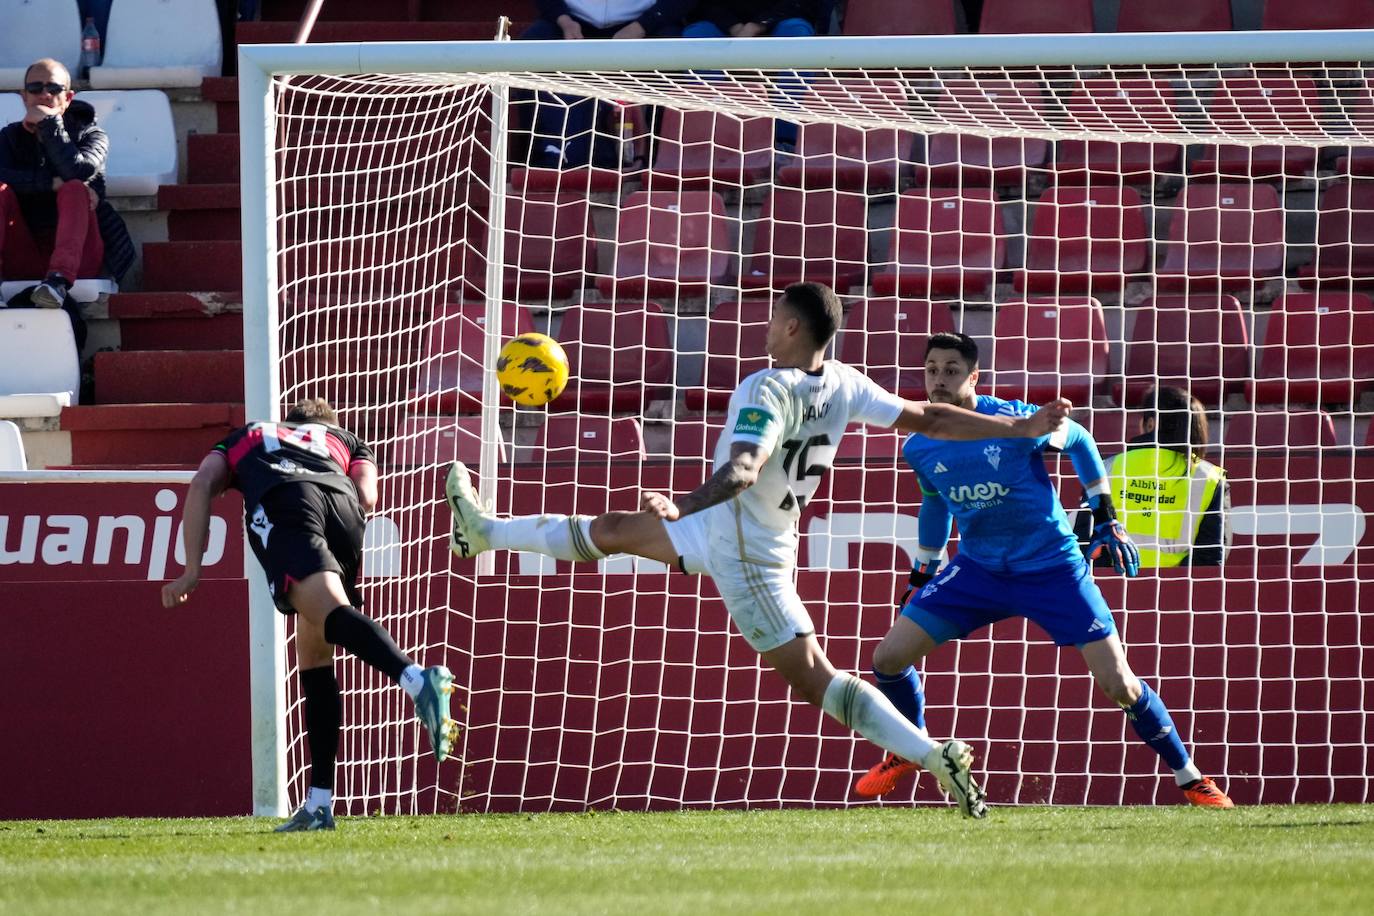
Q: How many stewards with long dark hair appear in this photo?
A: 1